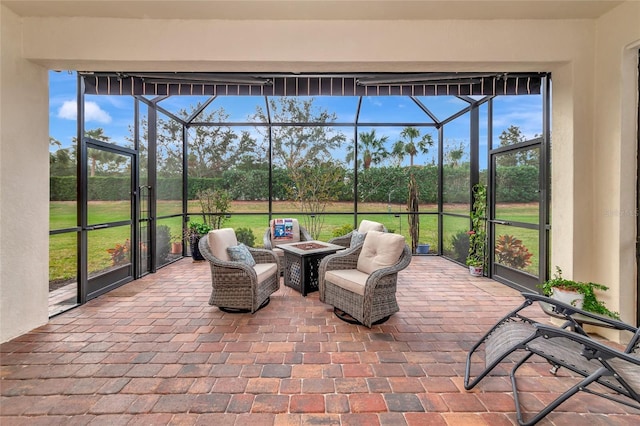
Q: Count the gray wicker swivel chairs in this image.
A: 4